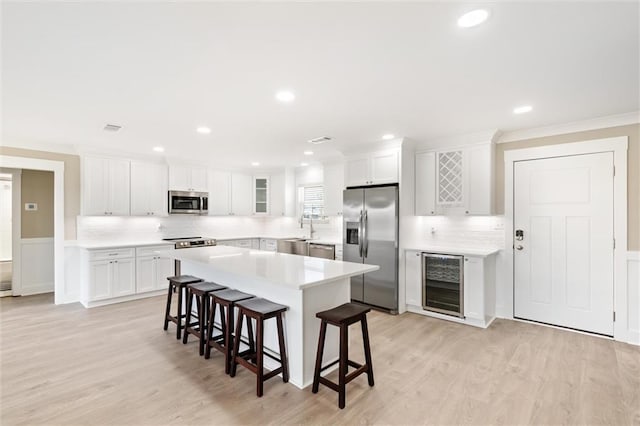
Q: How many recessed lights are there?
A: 9